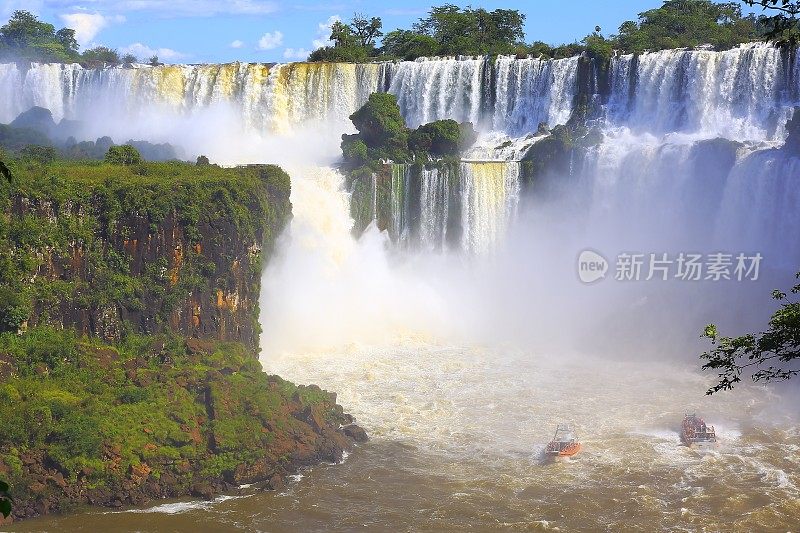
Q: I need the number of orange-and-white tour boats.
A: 2